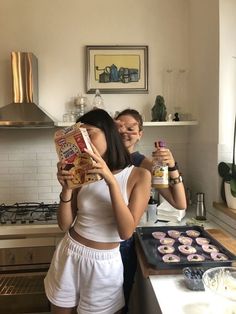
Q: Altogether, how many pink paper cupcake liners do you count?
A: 12